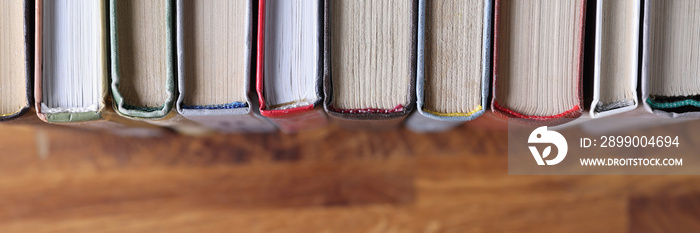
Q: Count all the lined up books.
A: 10